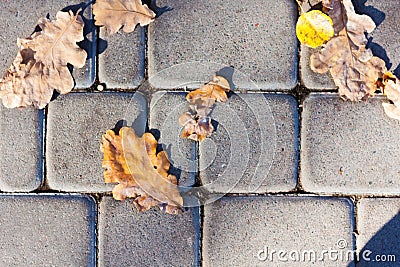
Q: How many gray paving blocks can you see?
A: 13